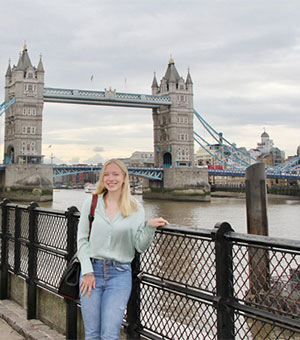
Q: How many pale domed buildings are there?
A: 1